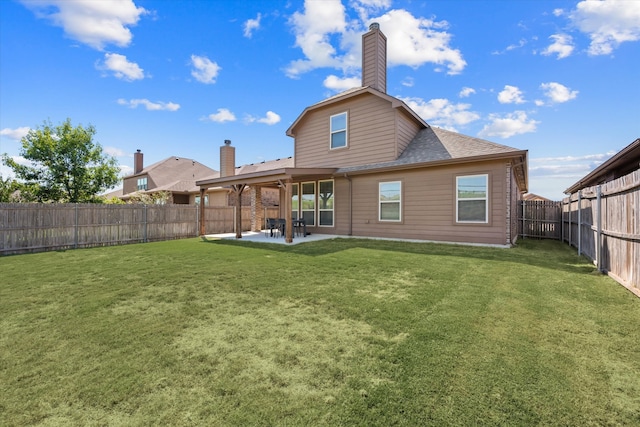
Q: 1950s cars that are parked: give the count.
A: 0